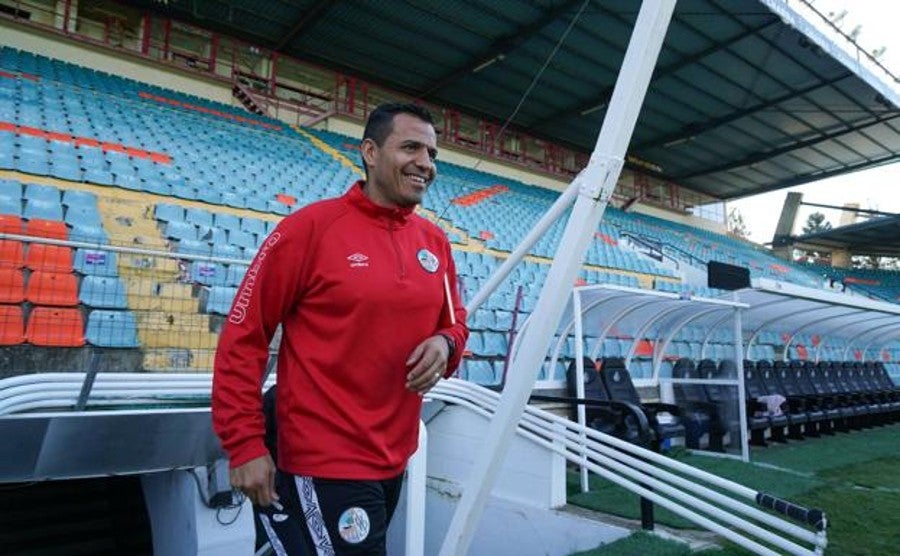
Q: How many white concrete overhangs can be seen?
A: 2